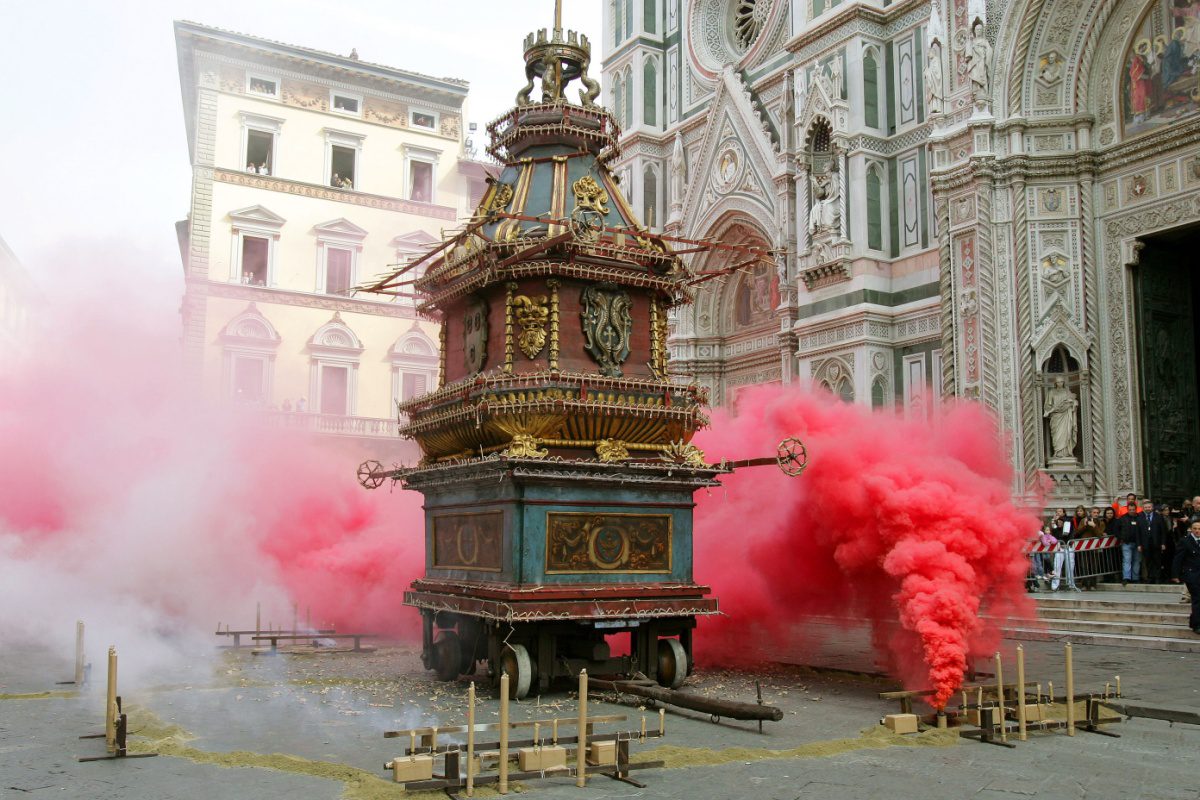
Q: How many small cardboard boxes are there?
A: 6